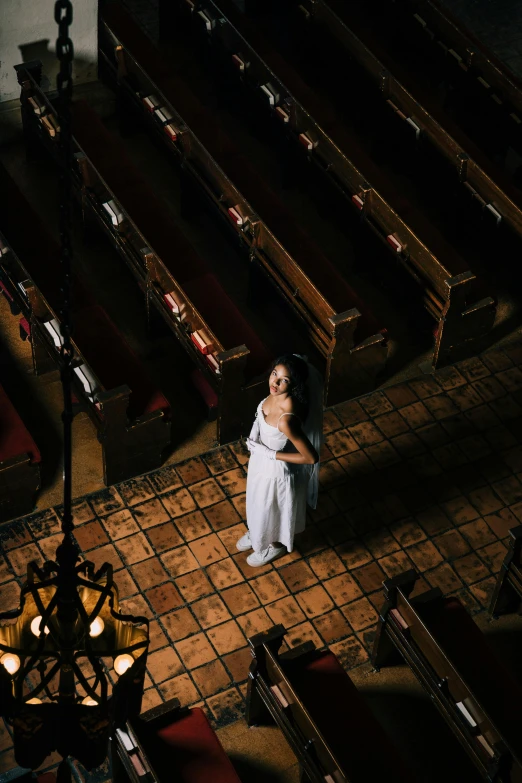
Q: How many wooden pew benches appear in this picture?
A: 11